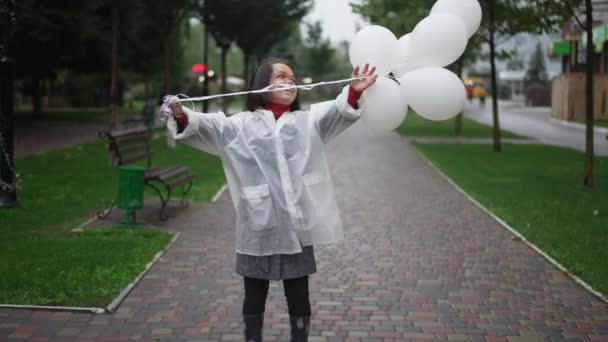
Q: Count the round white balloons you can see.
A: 6